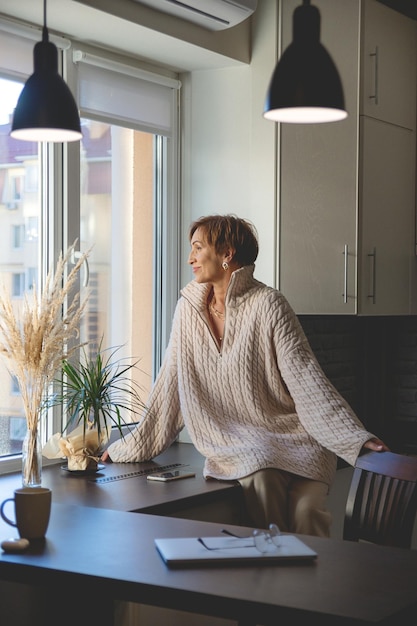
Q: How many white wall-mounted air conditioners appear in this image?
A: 1